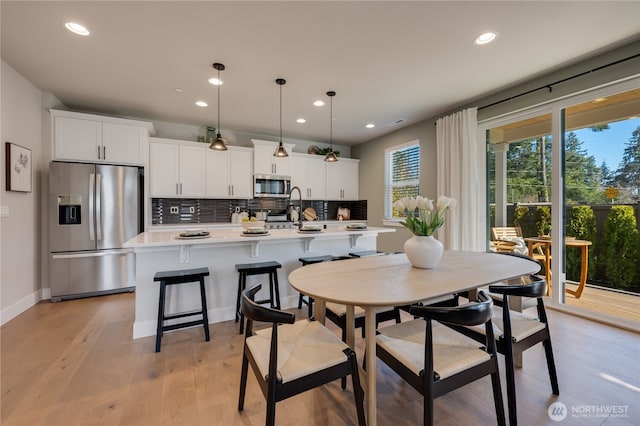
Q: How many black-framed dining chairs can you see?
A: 6